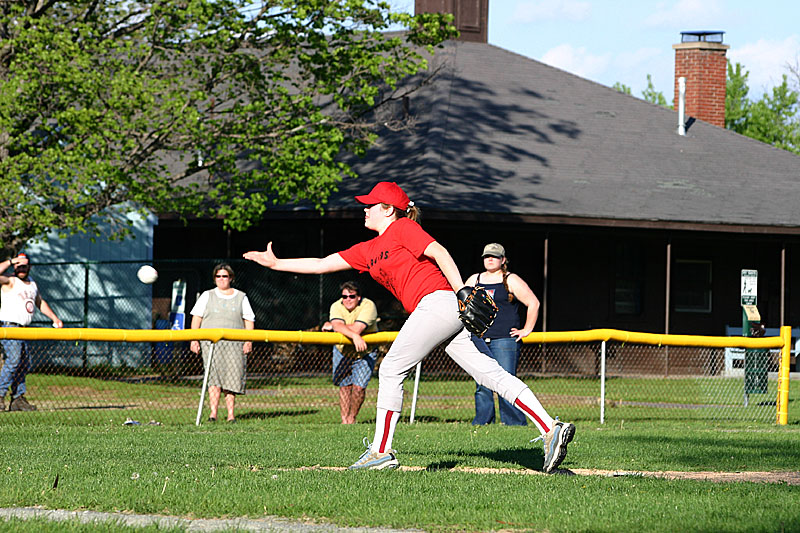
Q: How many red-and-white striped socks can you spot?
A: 2